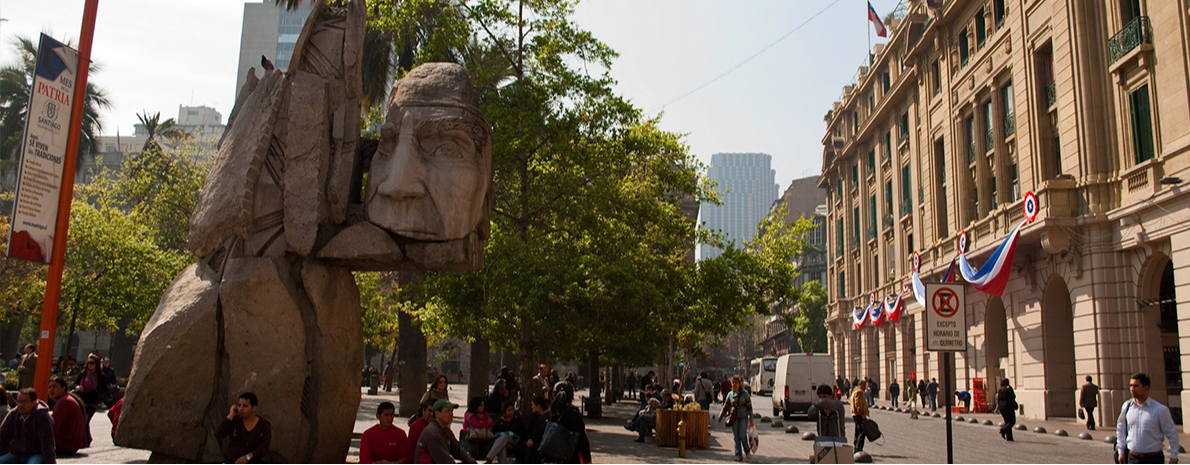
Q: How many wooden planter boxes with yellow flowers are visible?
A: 1